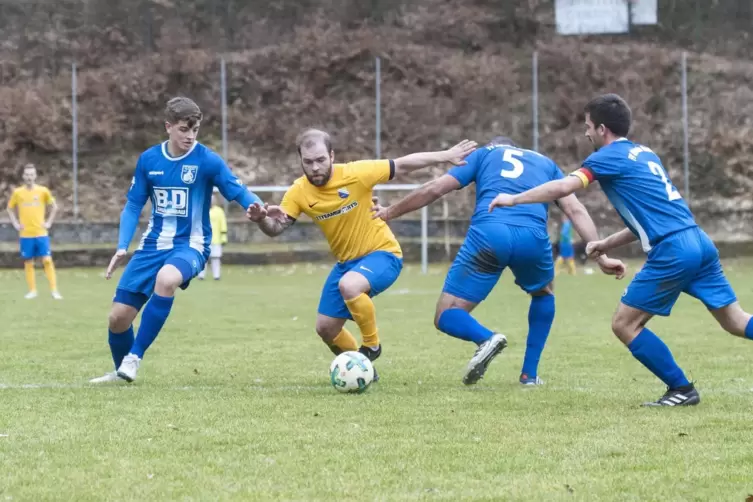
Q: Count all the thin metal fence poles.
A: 5